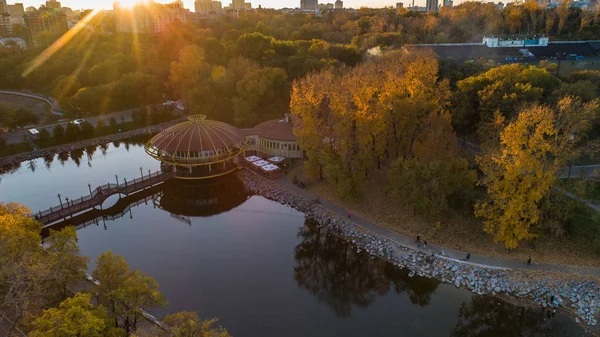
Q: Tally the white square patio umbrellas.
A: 4